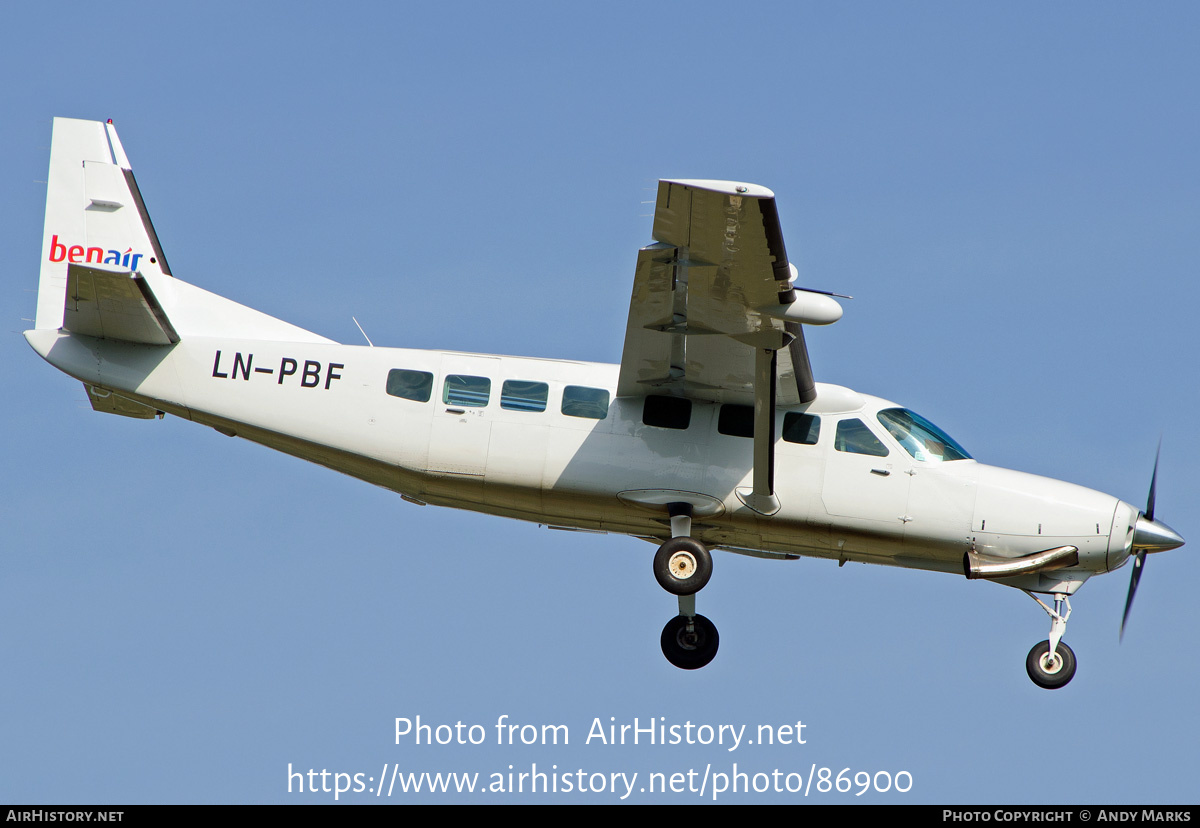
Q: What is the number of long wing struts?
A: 1